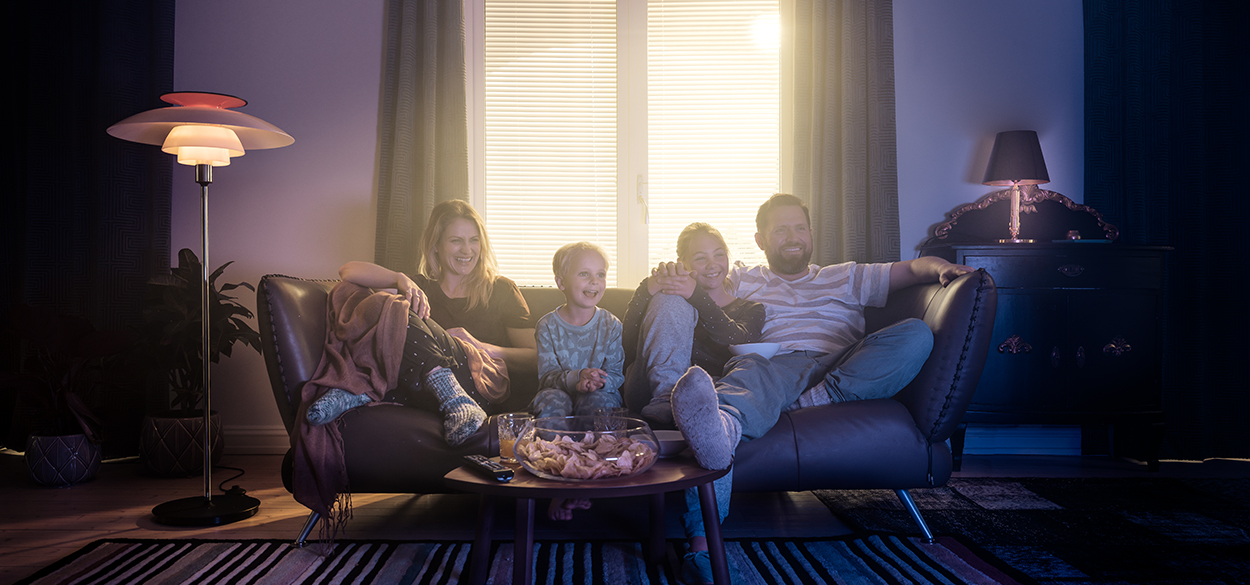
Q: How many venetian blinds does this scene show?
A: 2